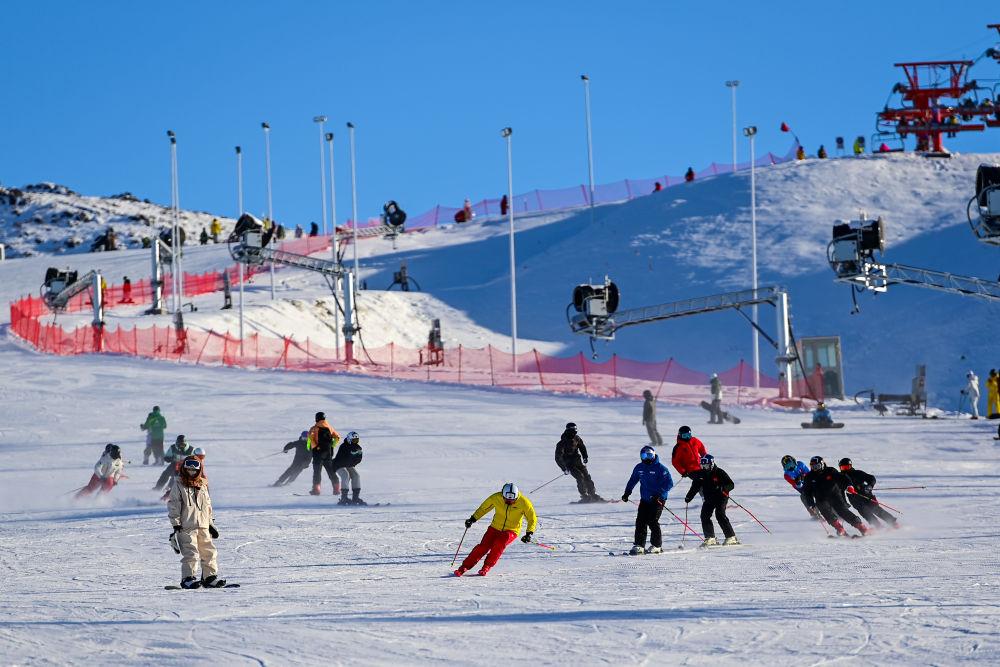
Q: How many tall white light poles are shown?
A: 11